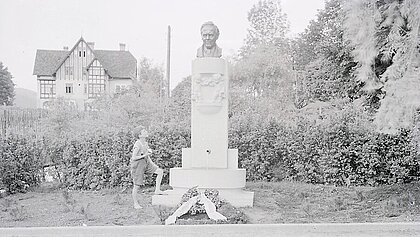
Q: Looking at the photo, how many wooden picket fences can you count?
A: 1